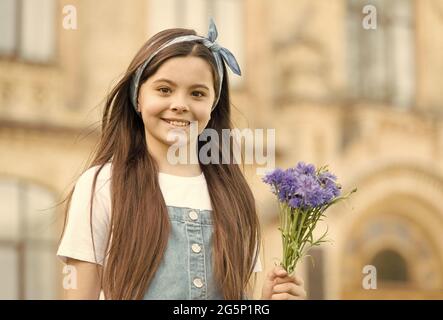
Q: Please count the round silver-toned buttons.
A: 3